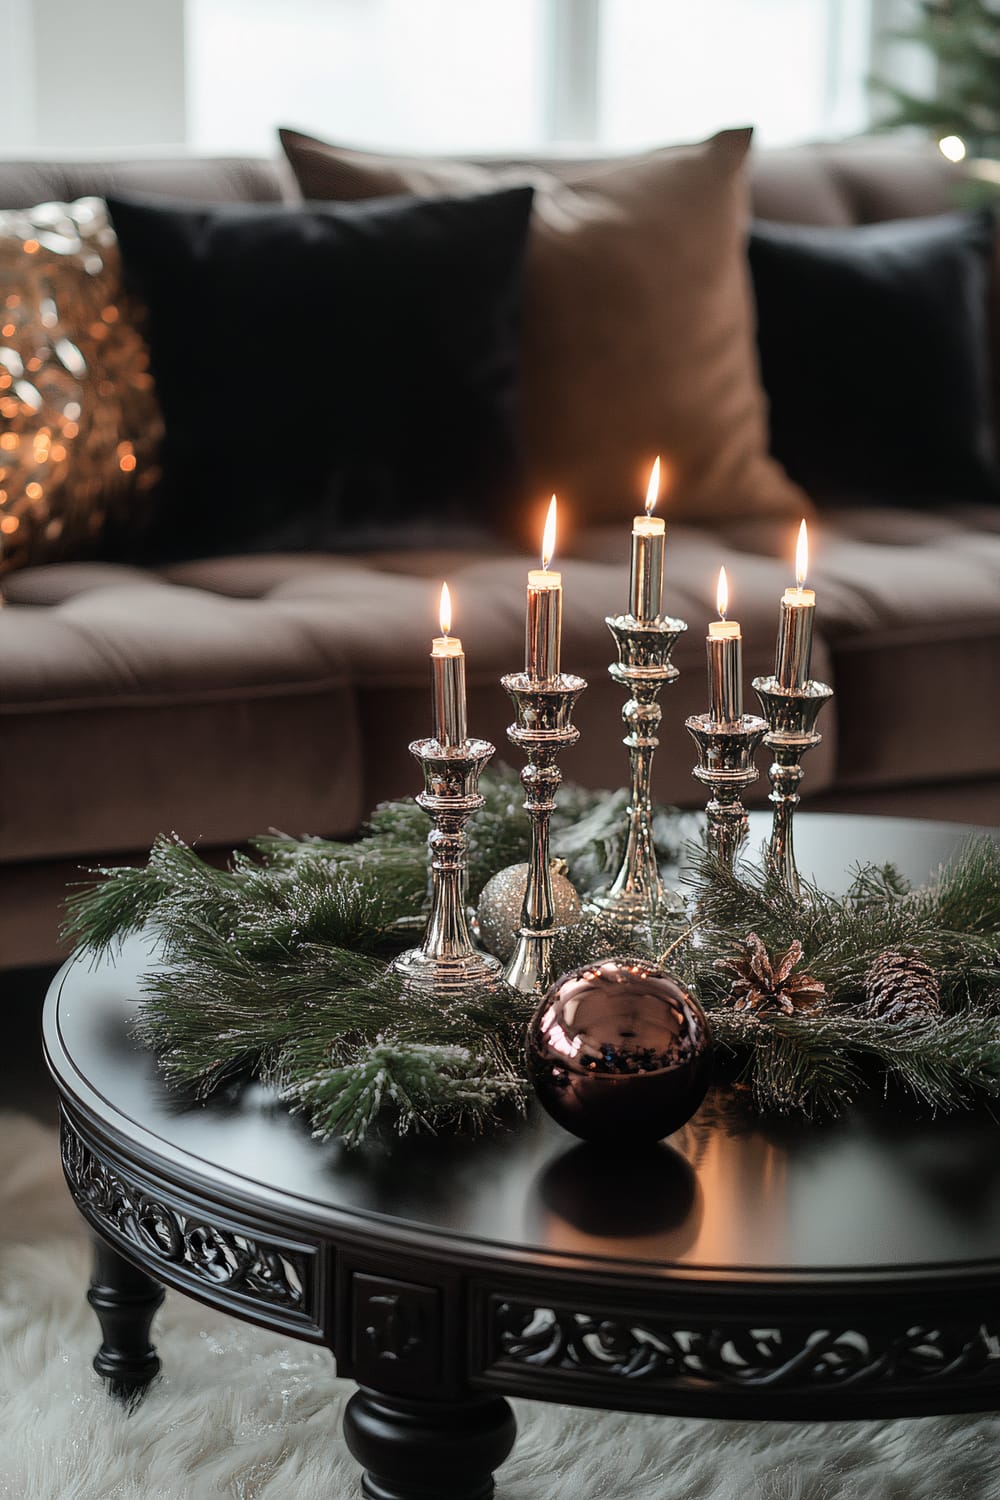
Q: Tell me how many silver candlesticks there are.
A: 5